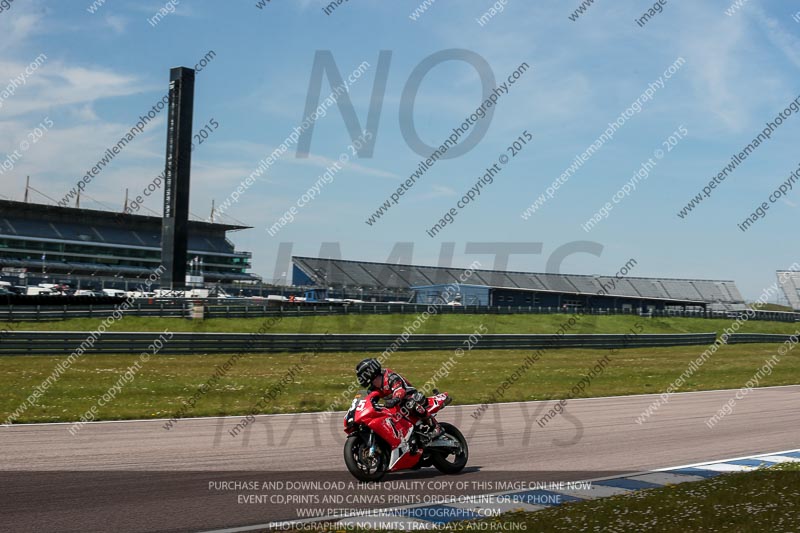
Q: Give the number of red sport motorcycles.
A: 1